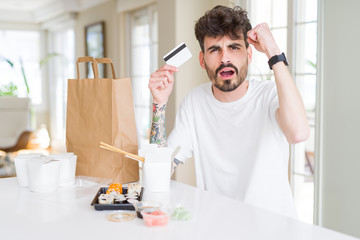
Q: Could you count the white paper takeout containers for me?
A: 4